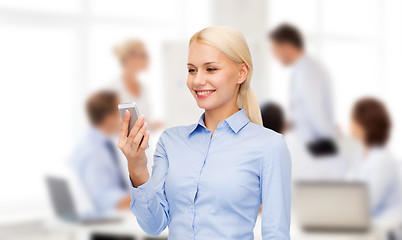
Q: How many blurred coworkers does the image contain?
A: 5